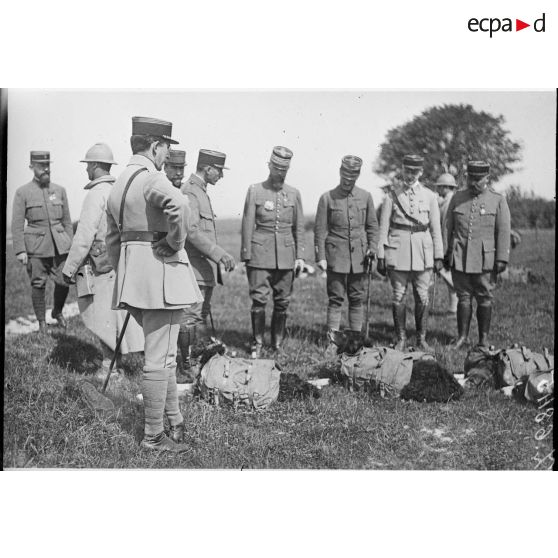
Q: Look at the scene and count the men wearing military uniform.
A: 10